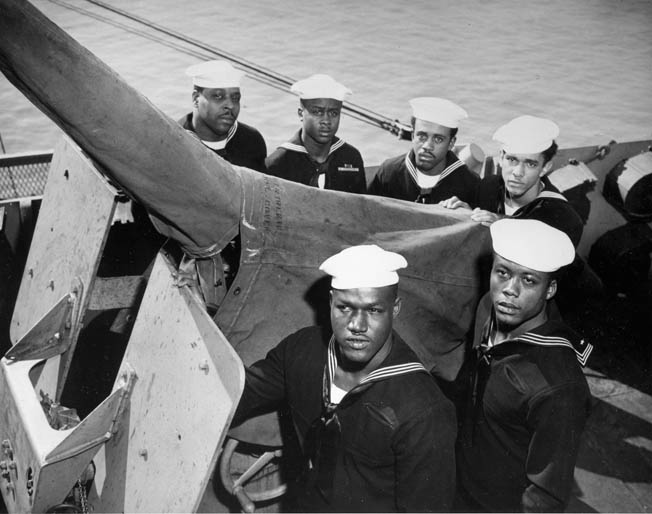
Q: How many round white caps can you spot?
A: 6